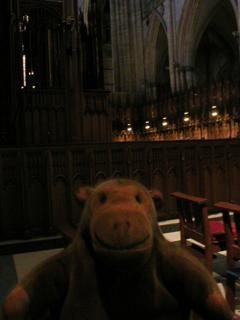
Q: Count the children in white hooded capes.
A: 0